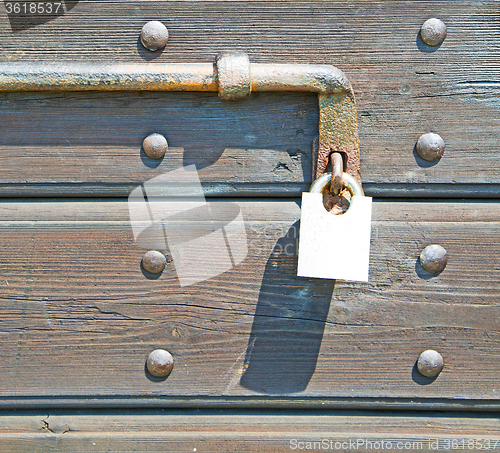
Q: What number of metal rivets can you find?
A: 8